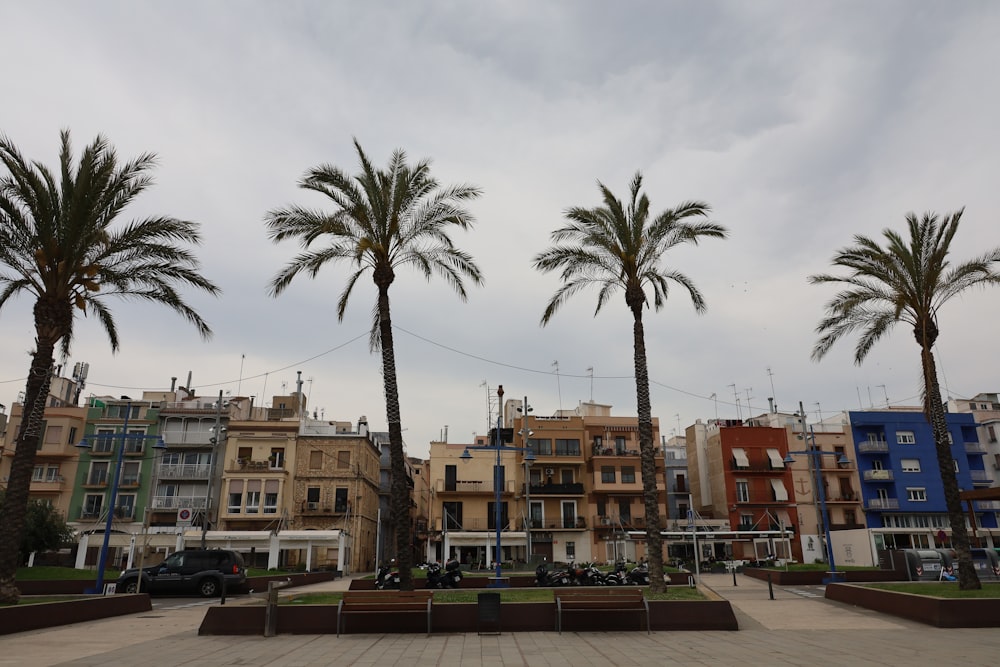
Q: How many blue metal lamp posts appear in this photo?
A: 3